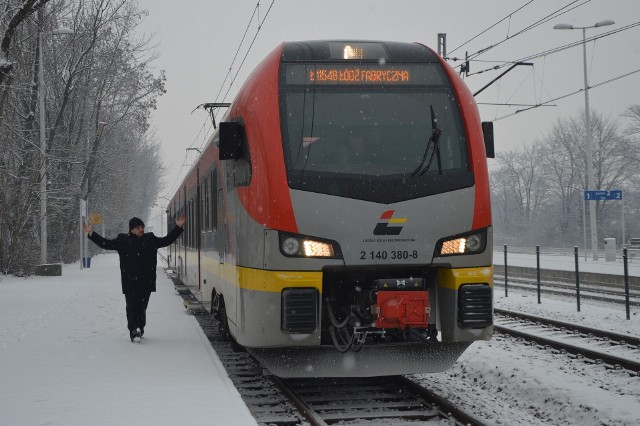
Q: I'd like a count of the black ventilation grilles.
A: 2